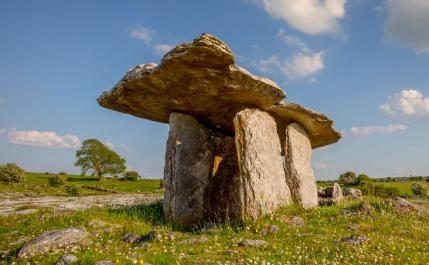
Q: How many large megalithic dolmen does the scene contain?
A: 1